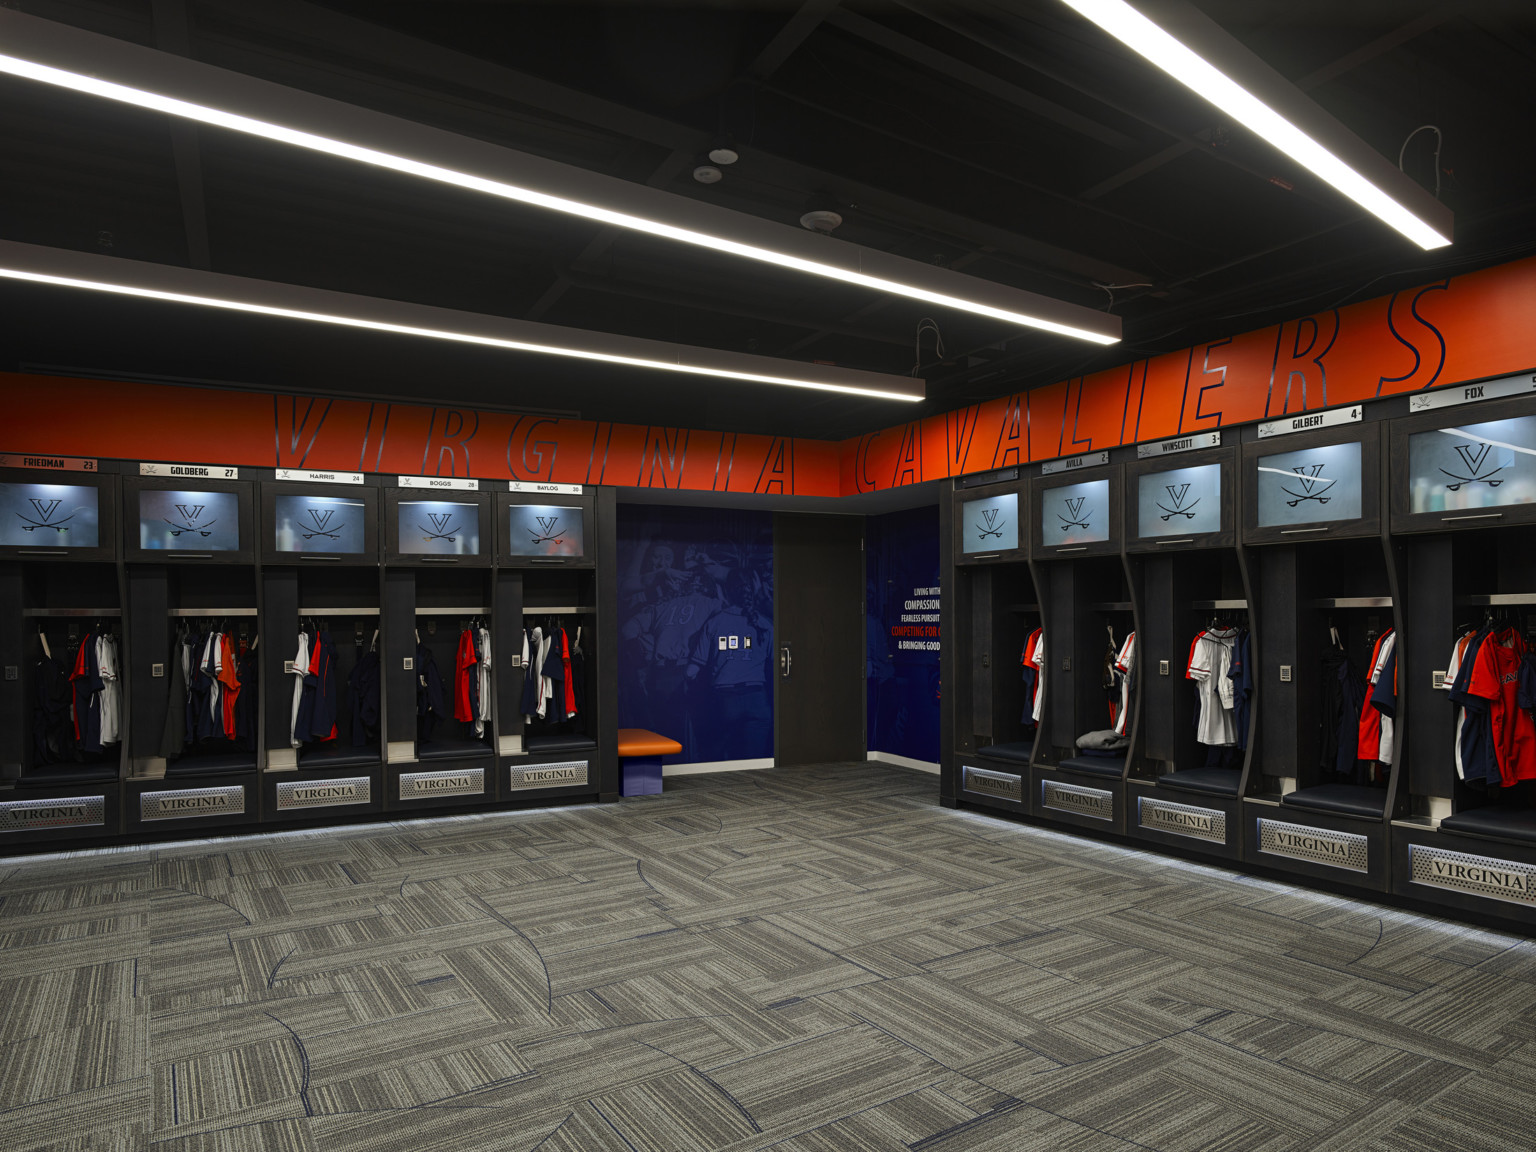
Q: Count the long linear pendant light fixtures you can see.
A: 3